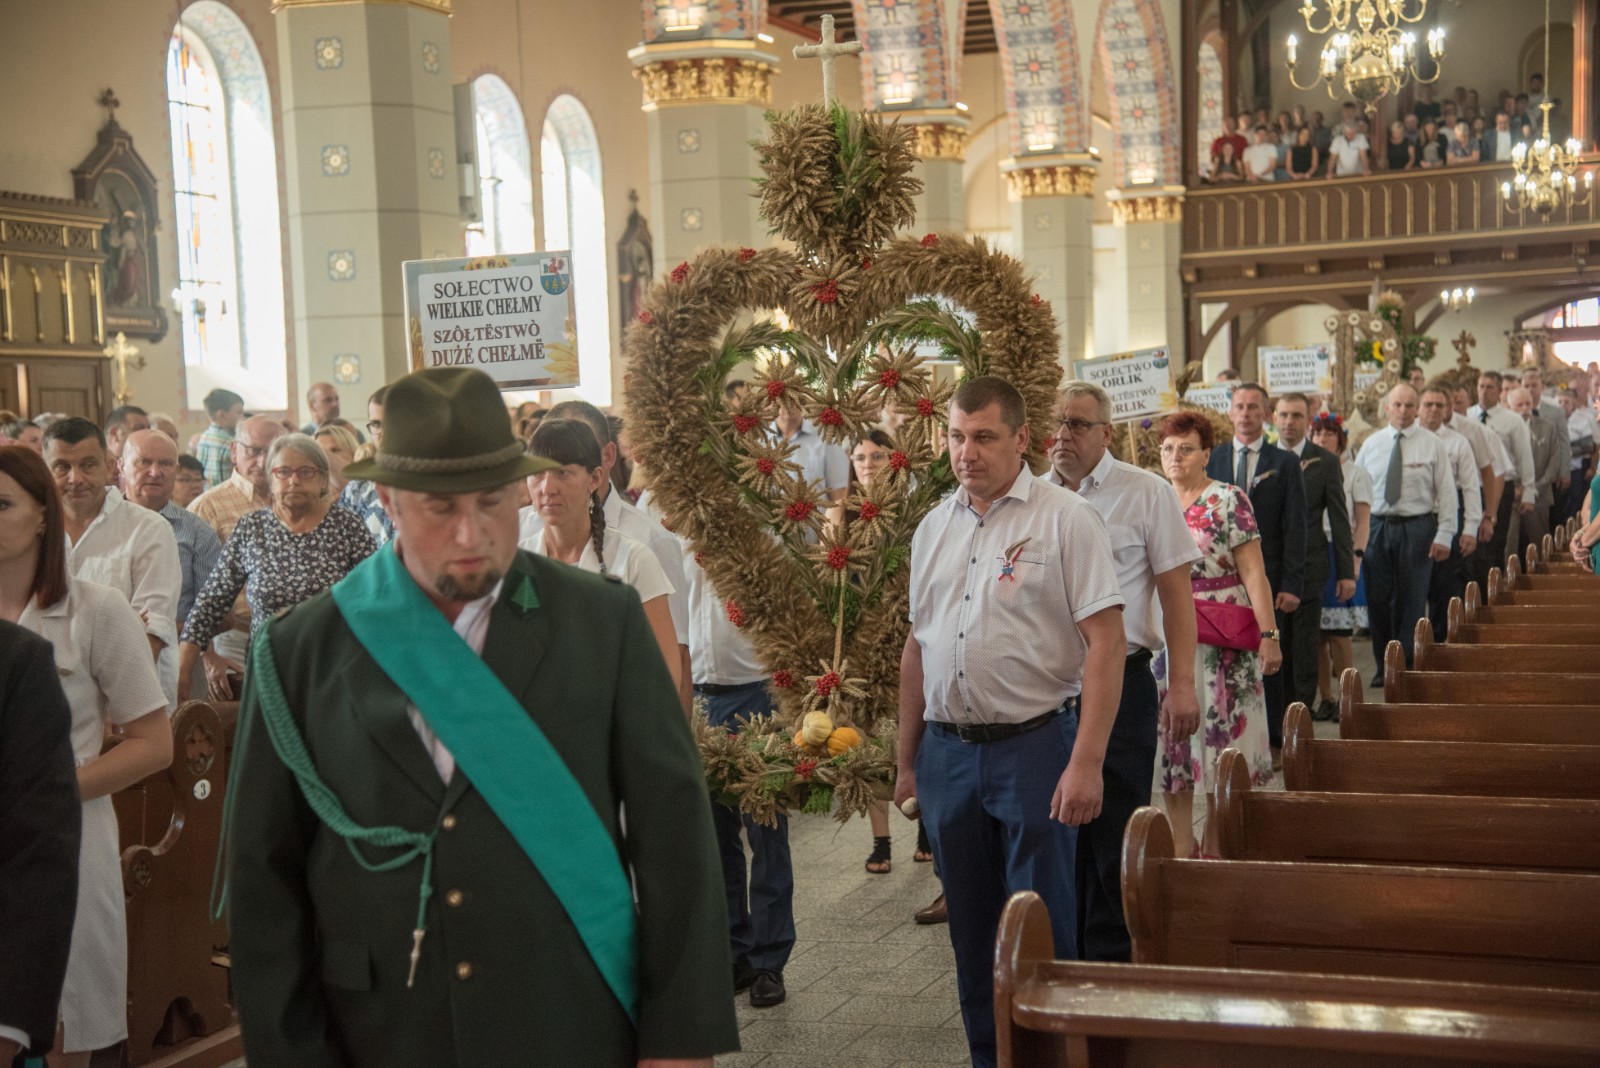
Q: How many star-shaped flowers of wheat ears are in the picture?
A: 12